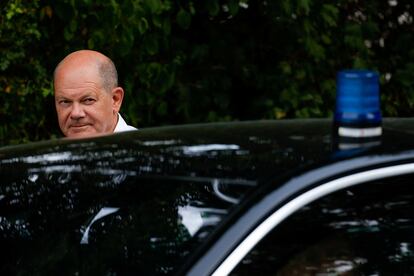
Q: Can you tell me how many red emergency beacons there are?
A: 0